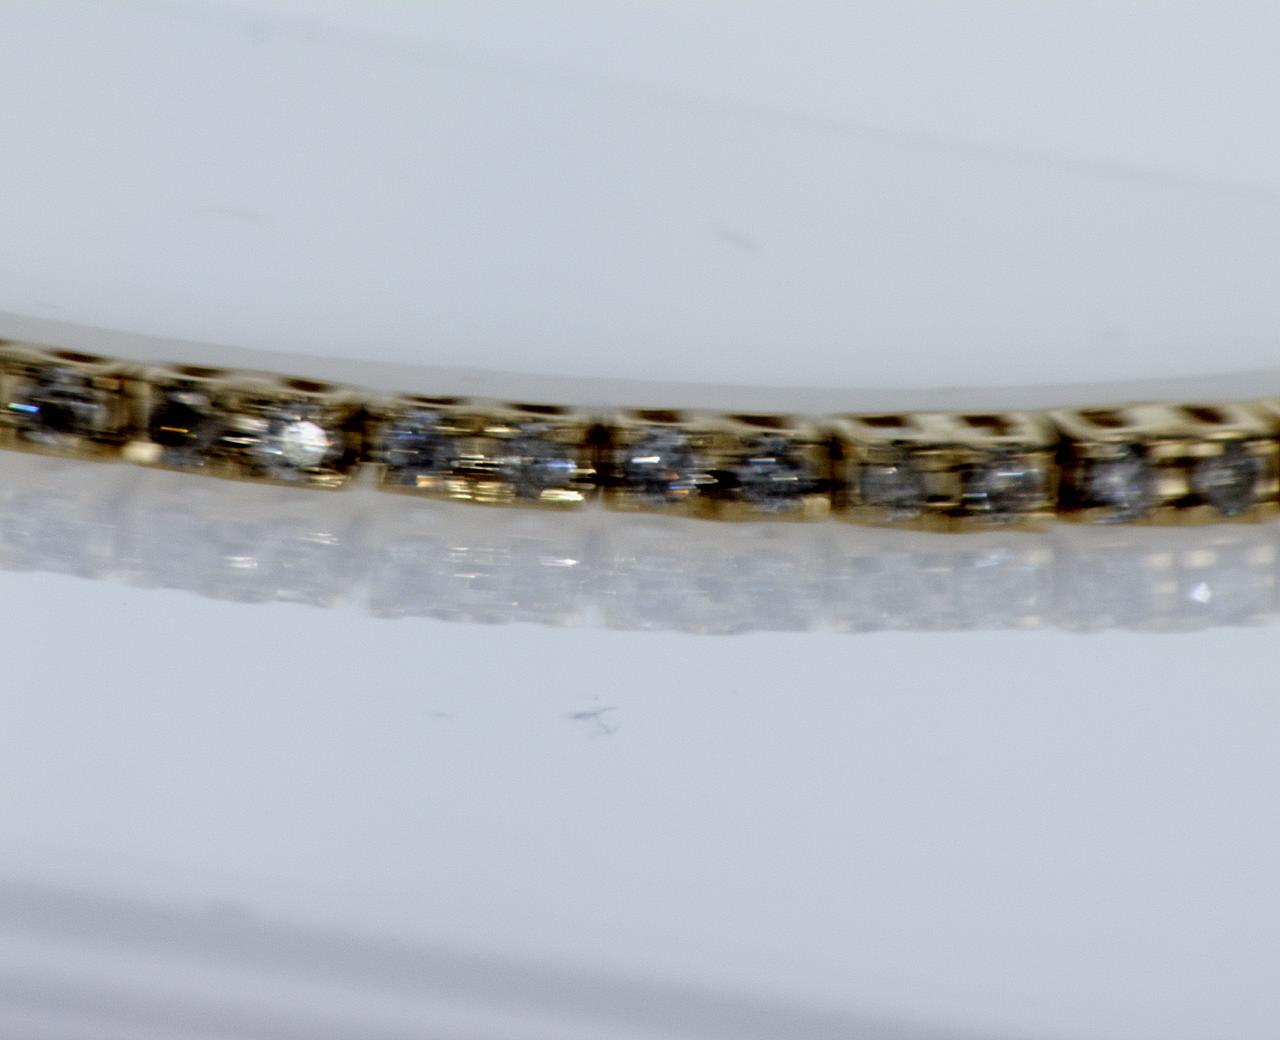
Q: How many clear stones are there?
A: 11